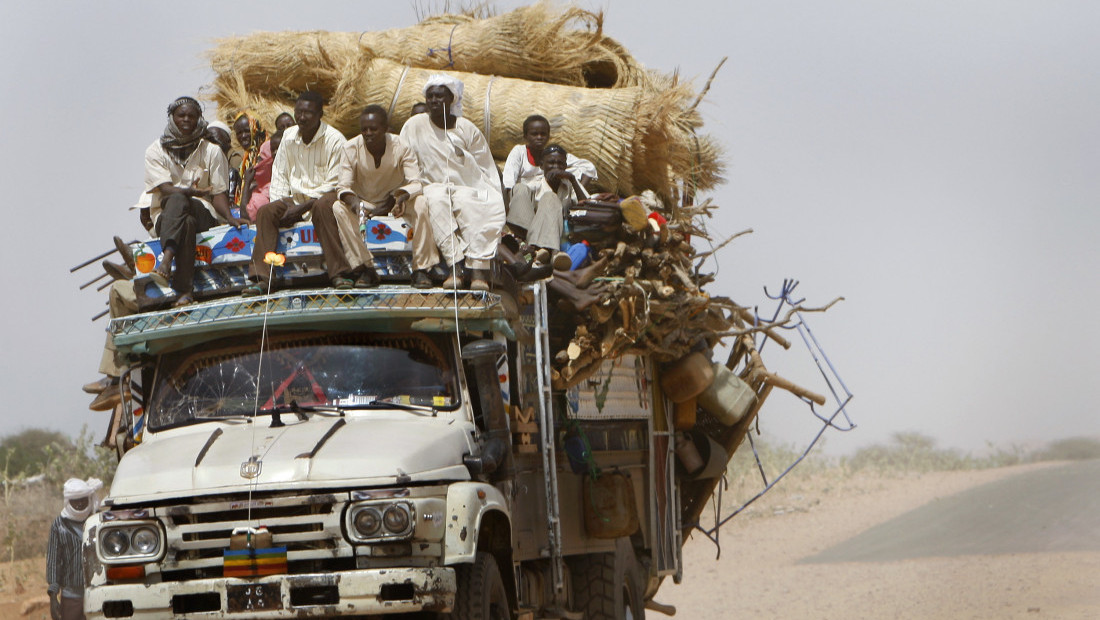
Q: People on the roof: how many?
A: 11